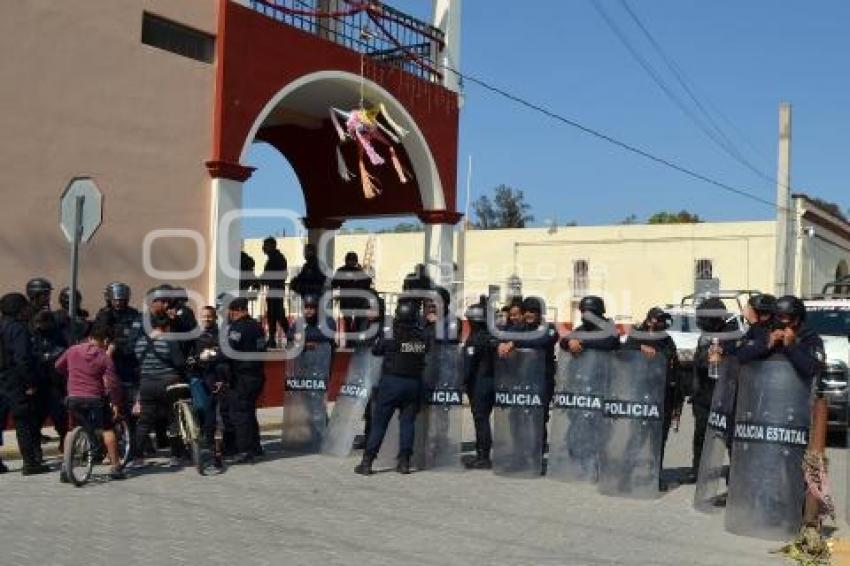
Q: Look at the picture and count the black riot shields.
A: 8